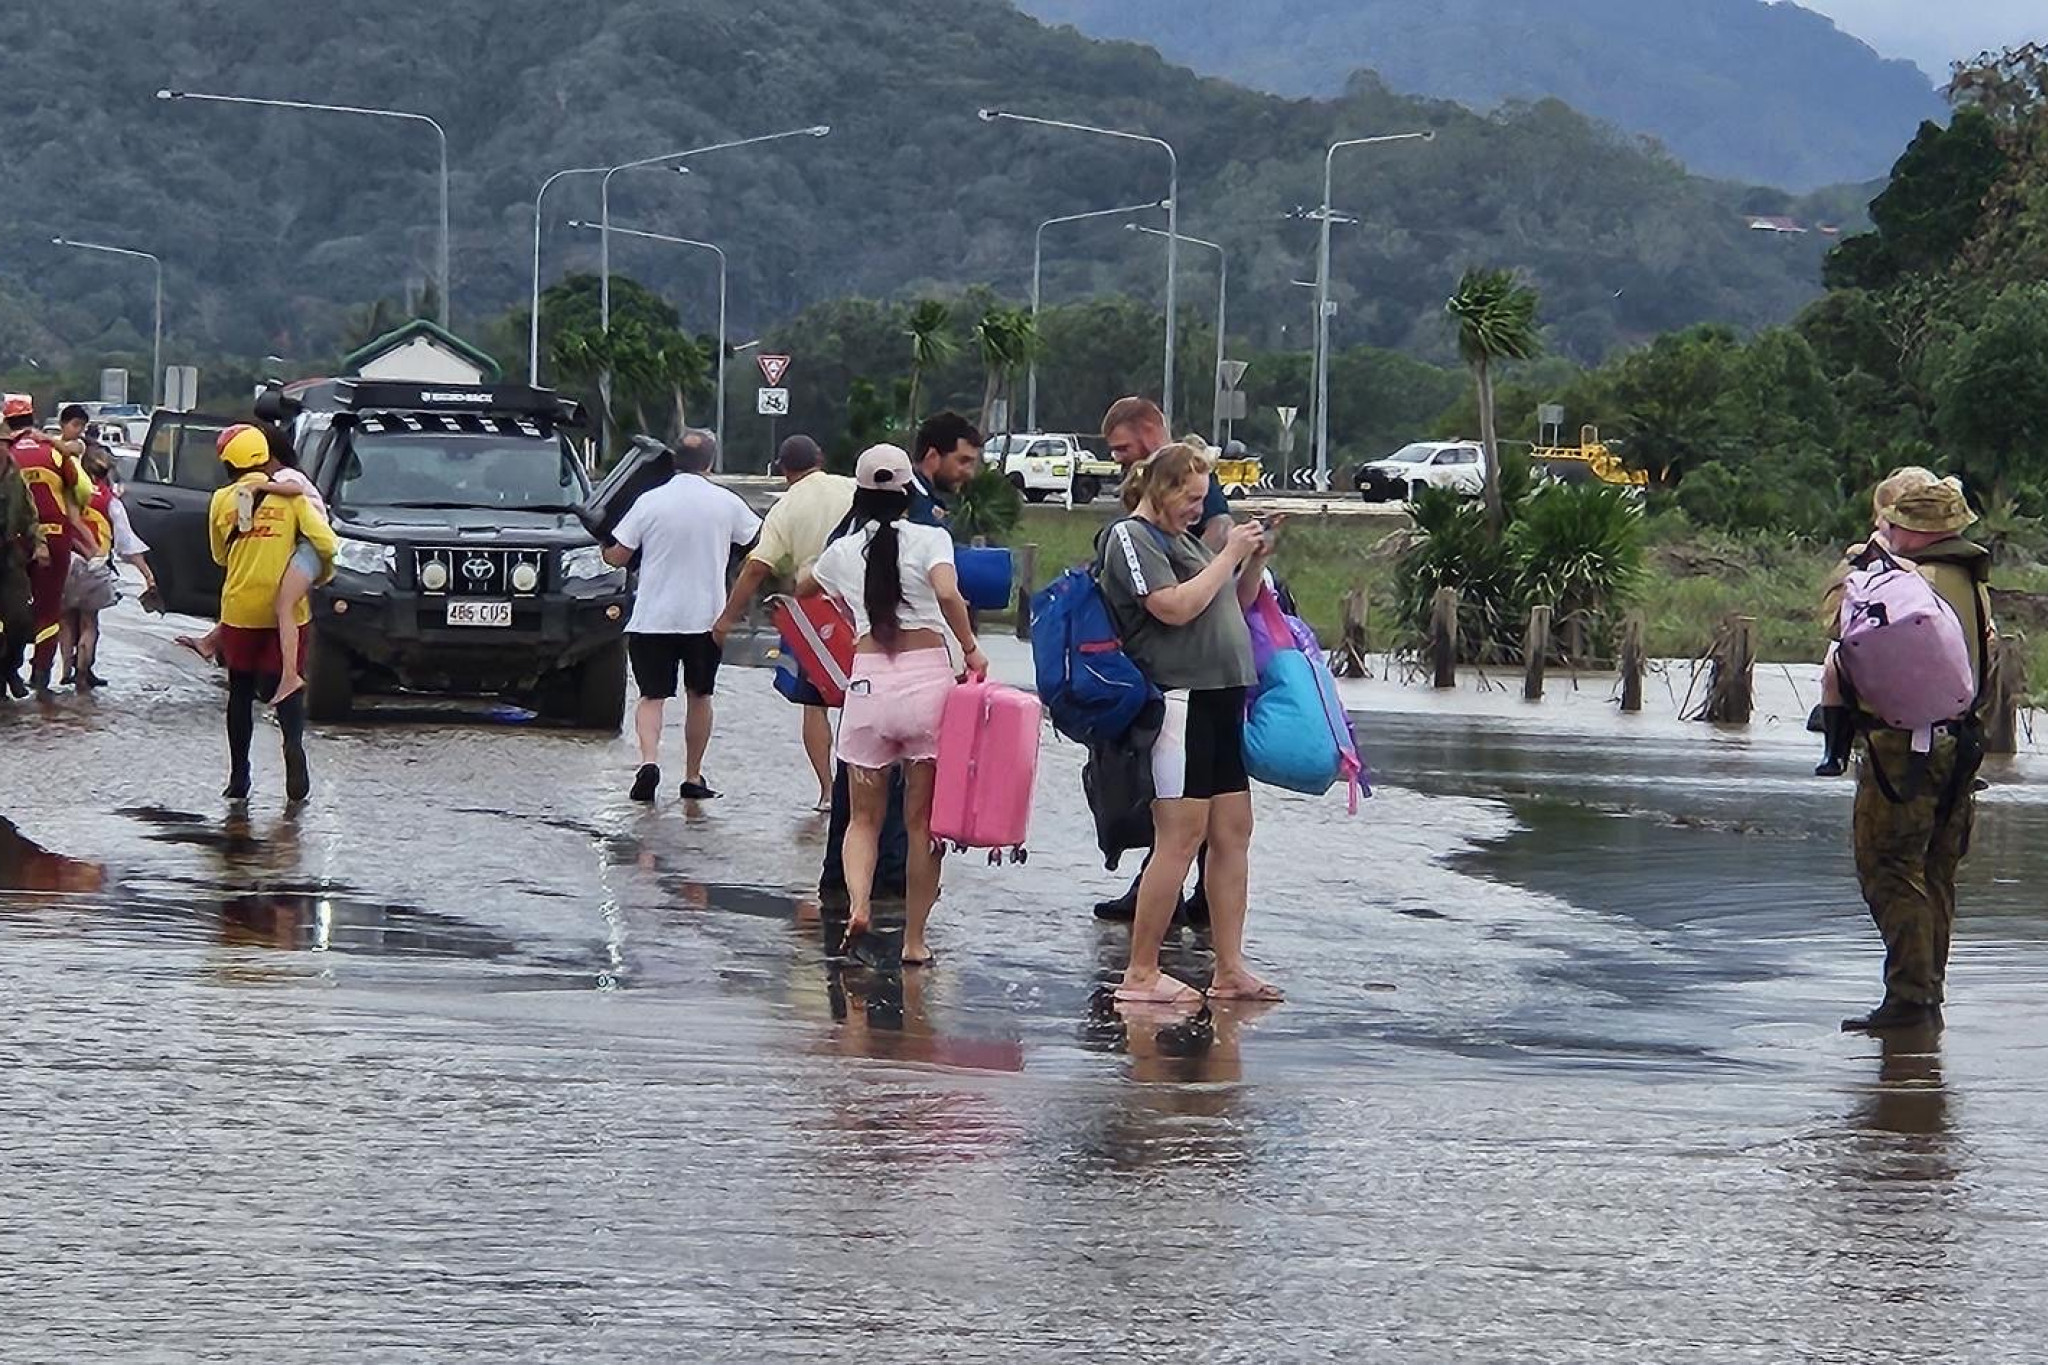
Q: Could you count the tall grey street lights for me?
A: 9